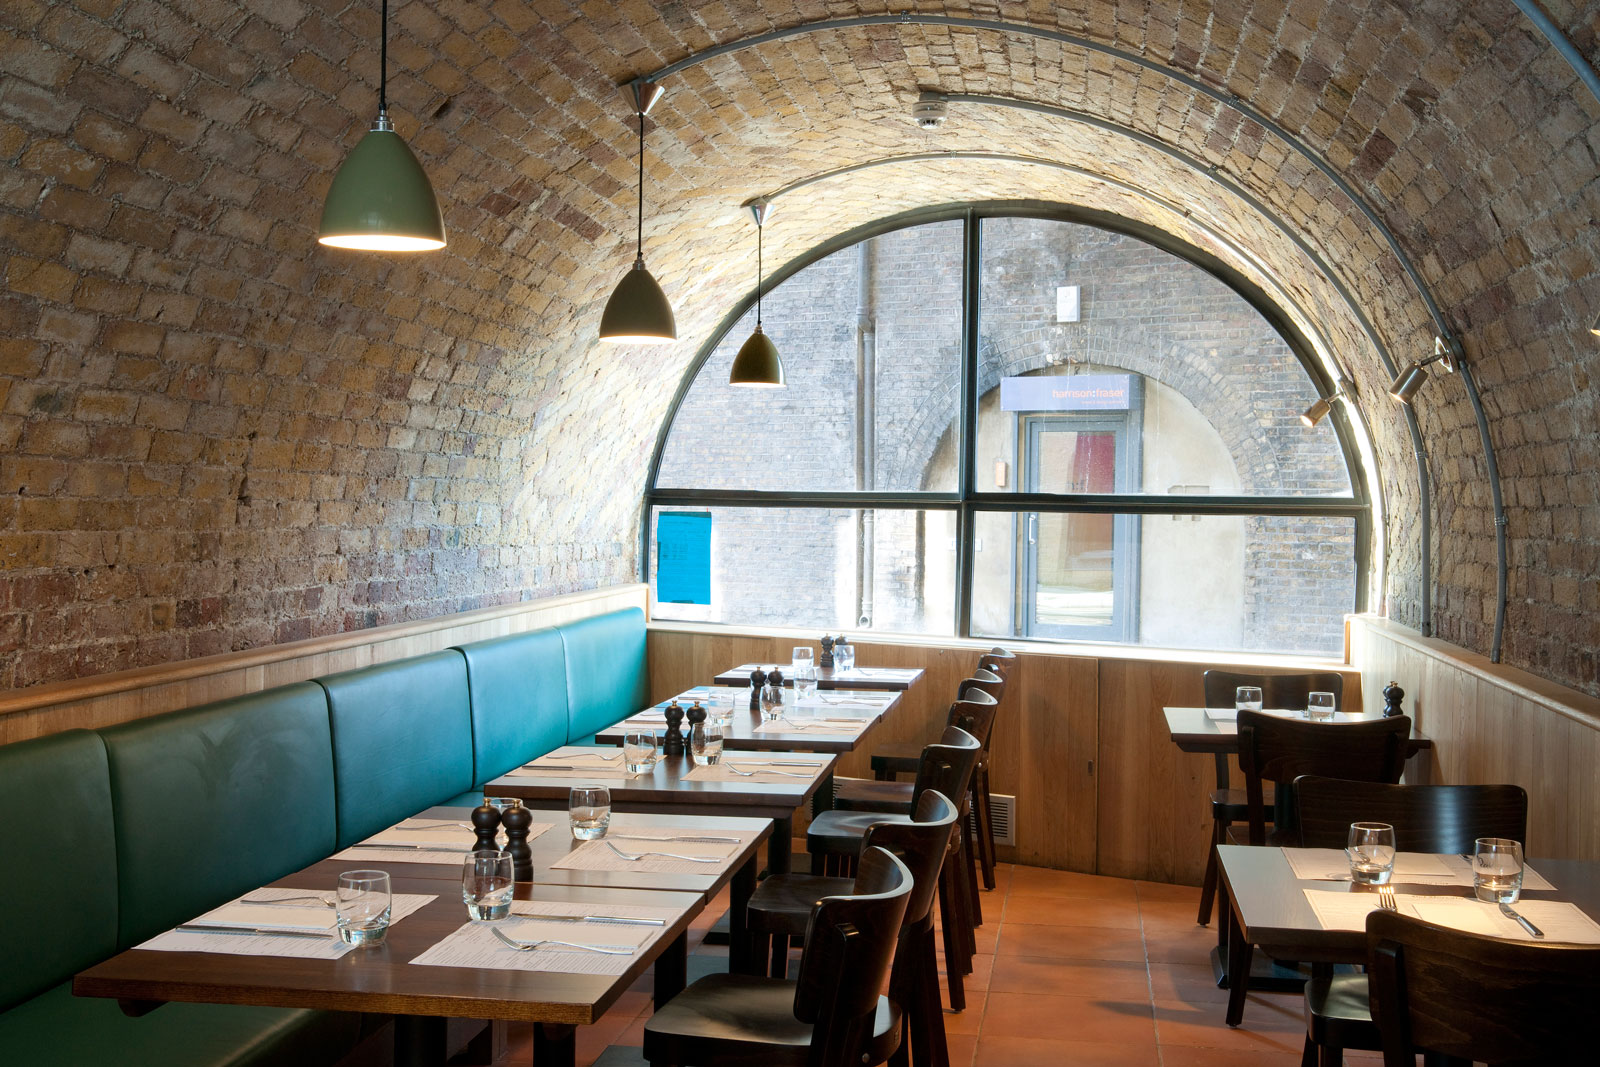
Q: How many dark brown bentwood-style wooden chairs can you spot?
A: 10